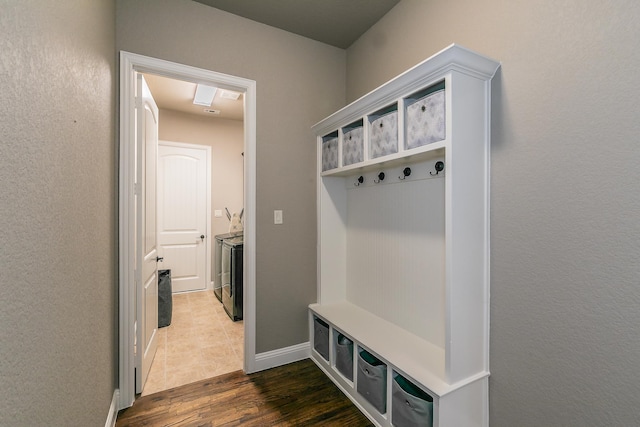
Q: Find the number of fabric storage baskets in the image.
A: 8